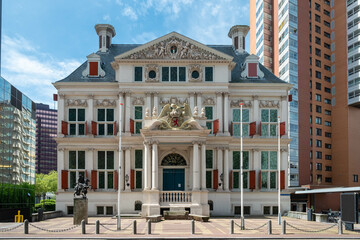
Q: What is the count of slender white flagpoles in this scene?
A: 3